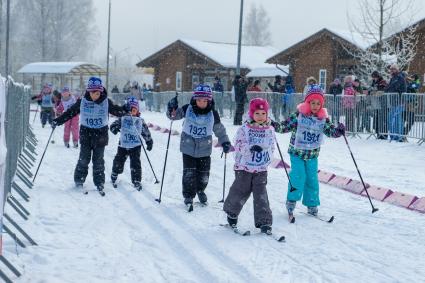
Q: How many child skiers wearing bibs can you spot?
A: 7